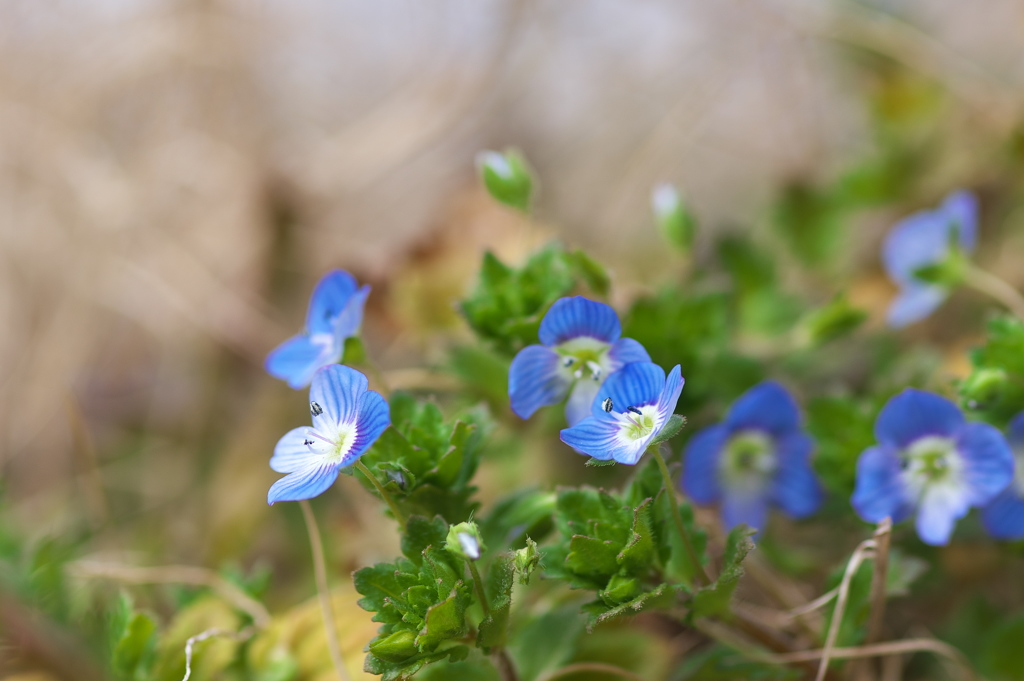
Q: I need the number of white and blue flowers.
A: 8